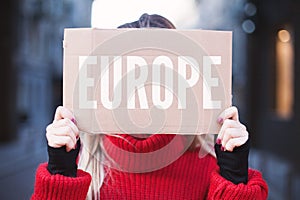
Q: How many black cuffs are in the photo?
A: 2